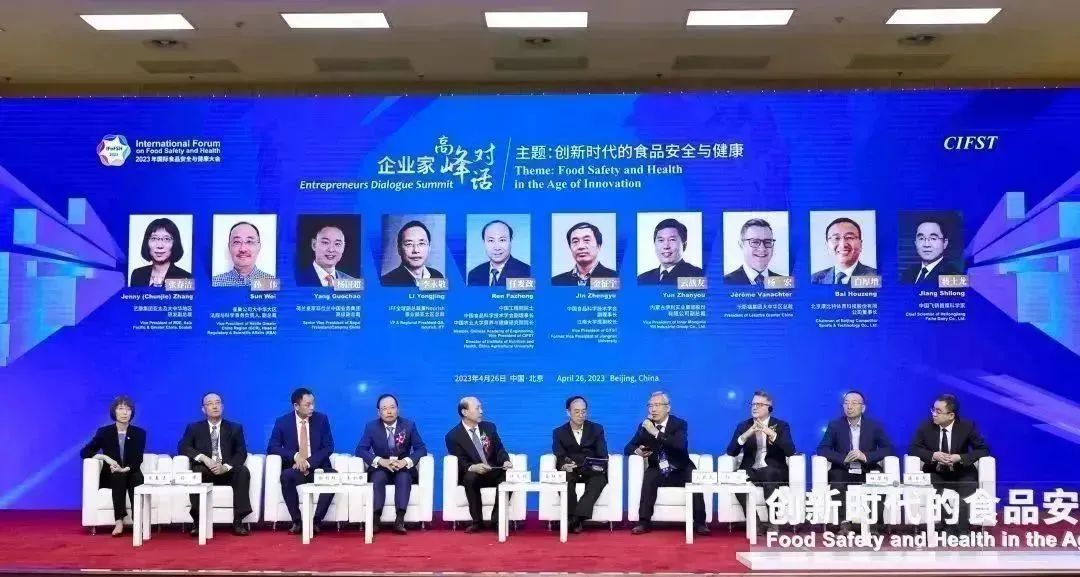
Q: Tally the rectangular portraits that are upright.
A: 10